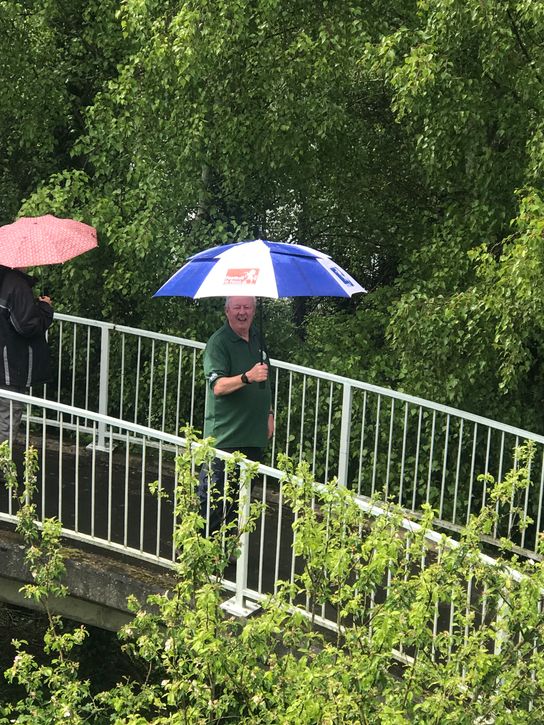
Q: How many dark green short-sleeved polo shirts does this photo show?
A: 1